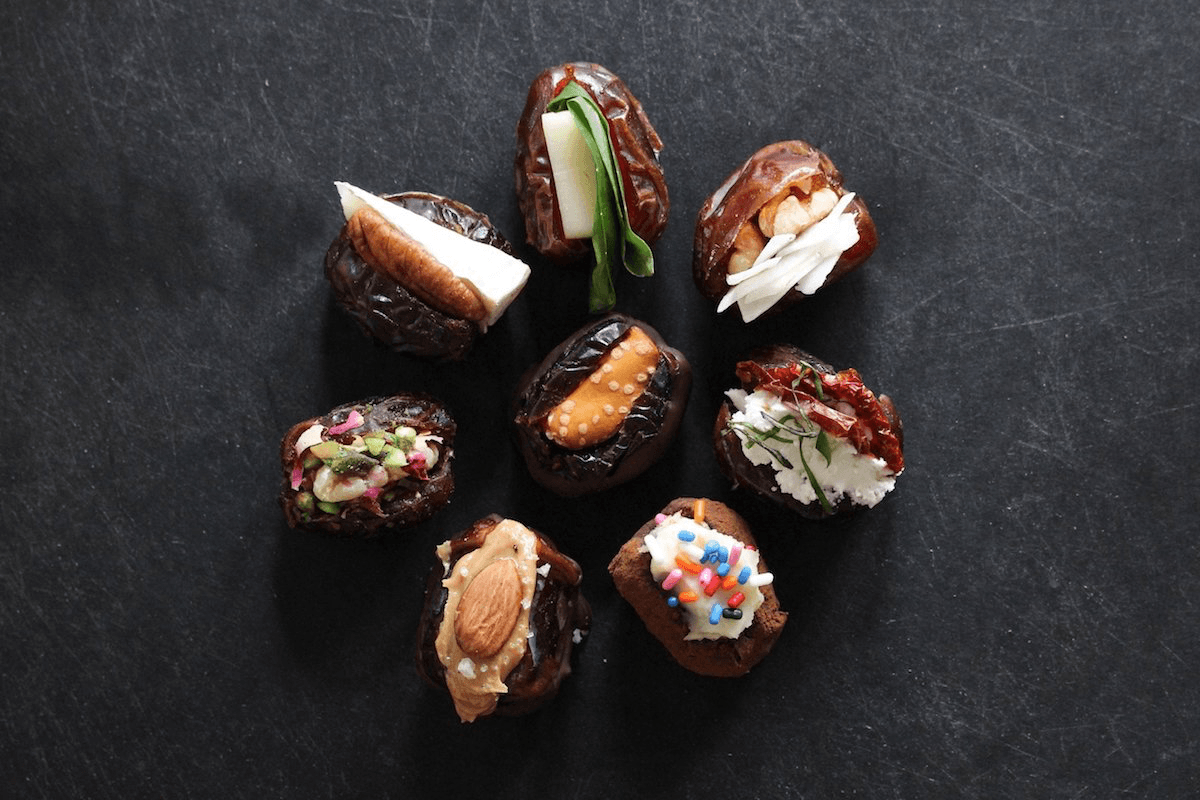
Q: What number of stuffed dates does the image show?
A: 8